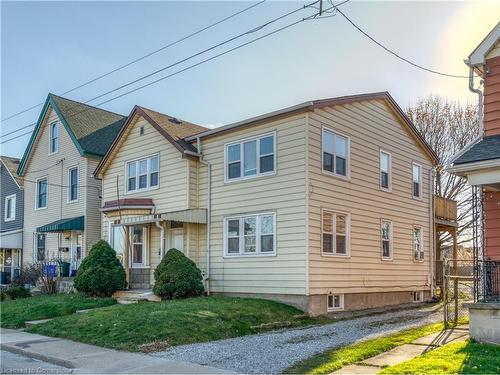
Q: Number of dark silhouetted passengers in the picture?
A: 0